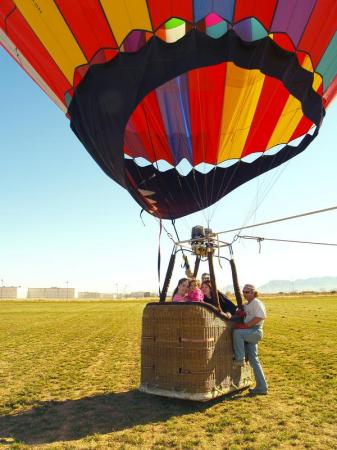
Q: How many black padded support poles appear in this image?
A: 4